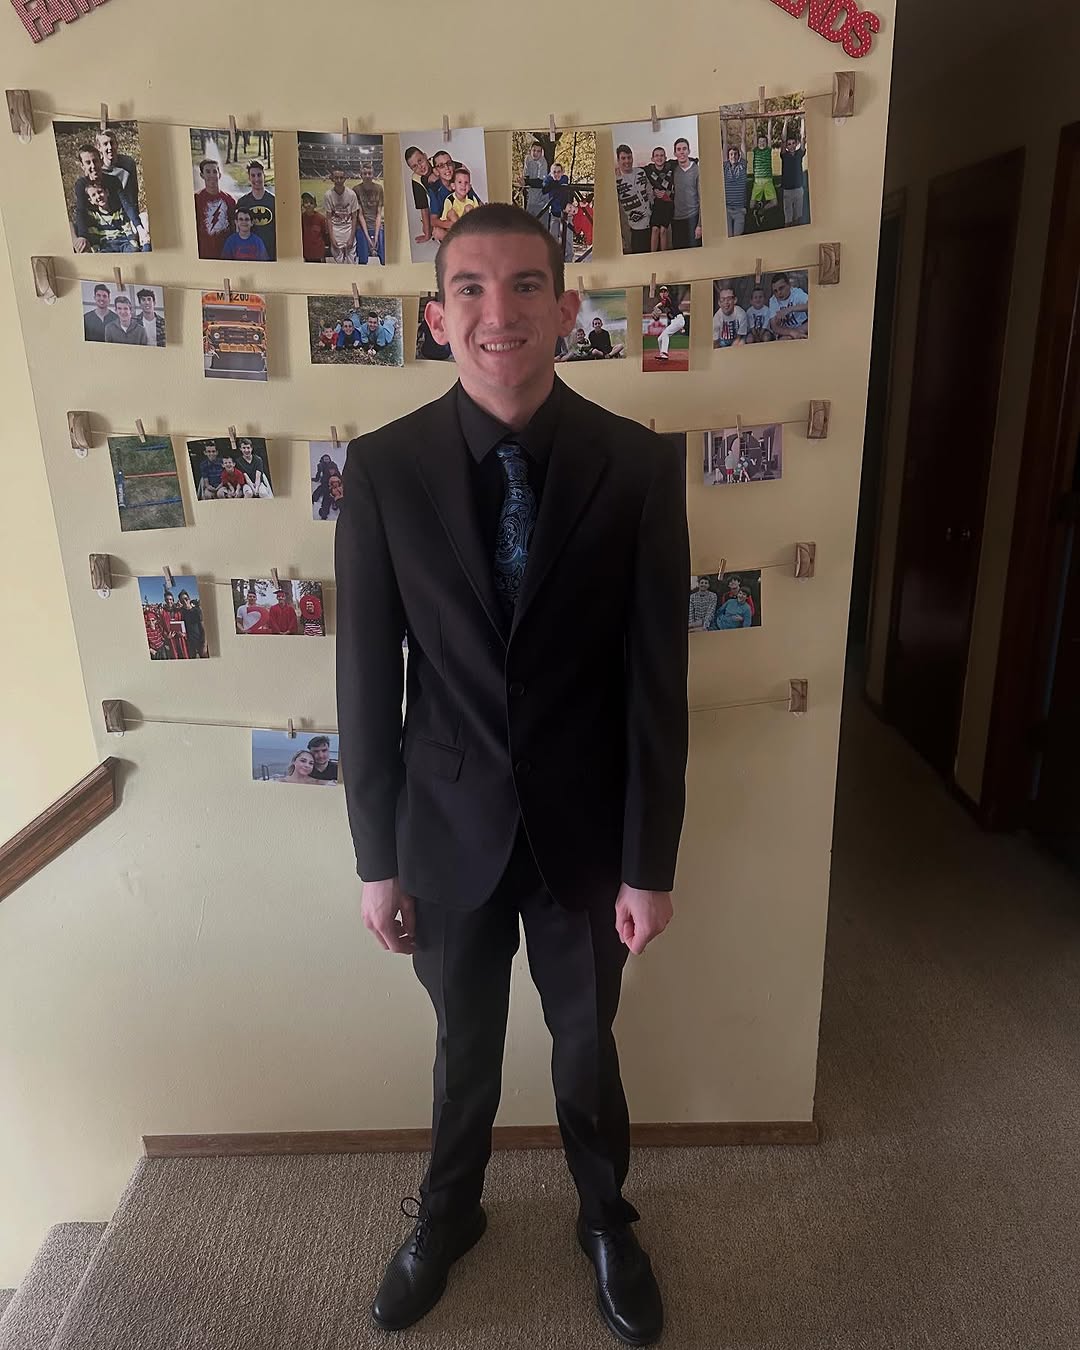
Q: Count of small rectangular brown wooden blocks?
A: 10